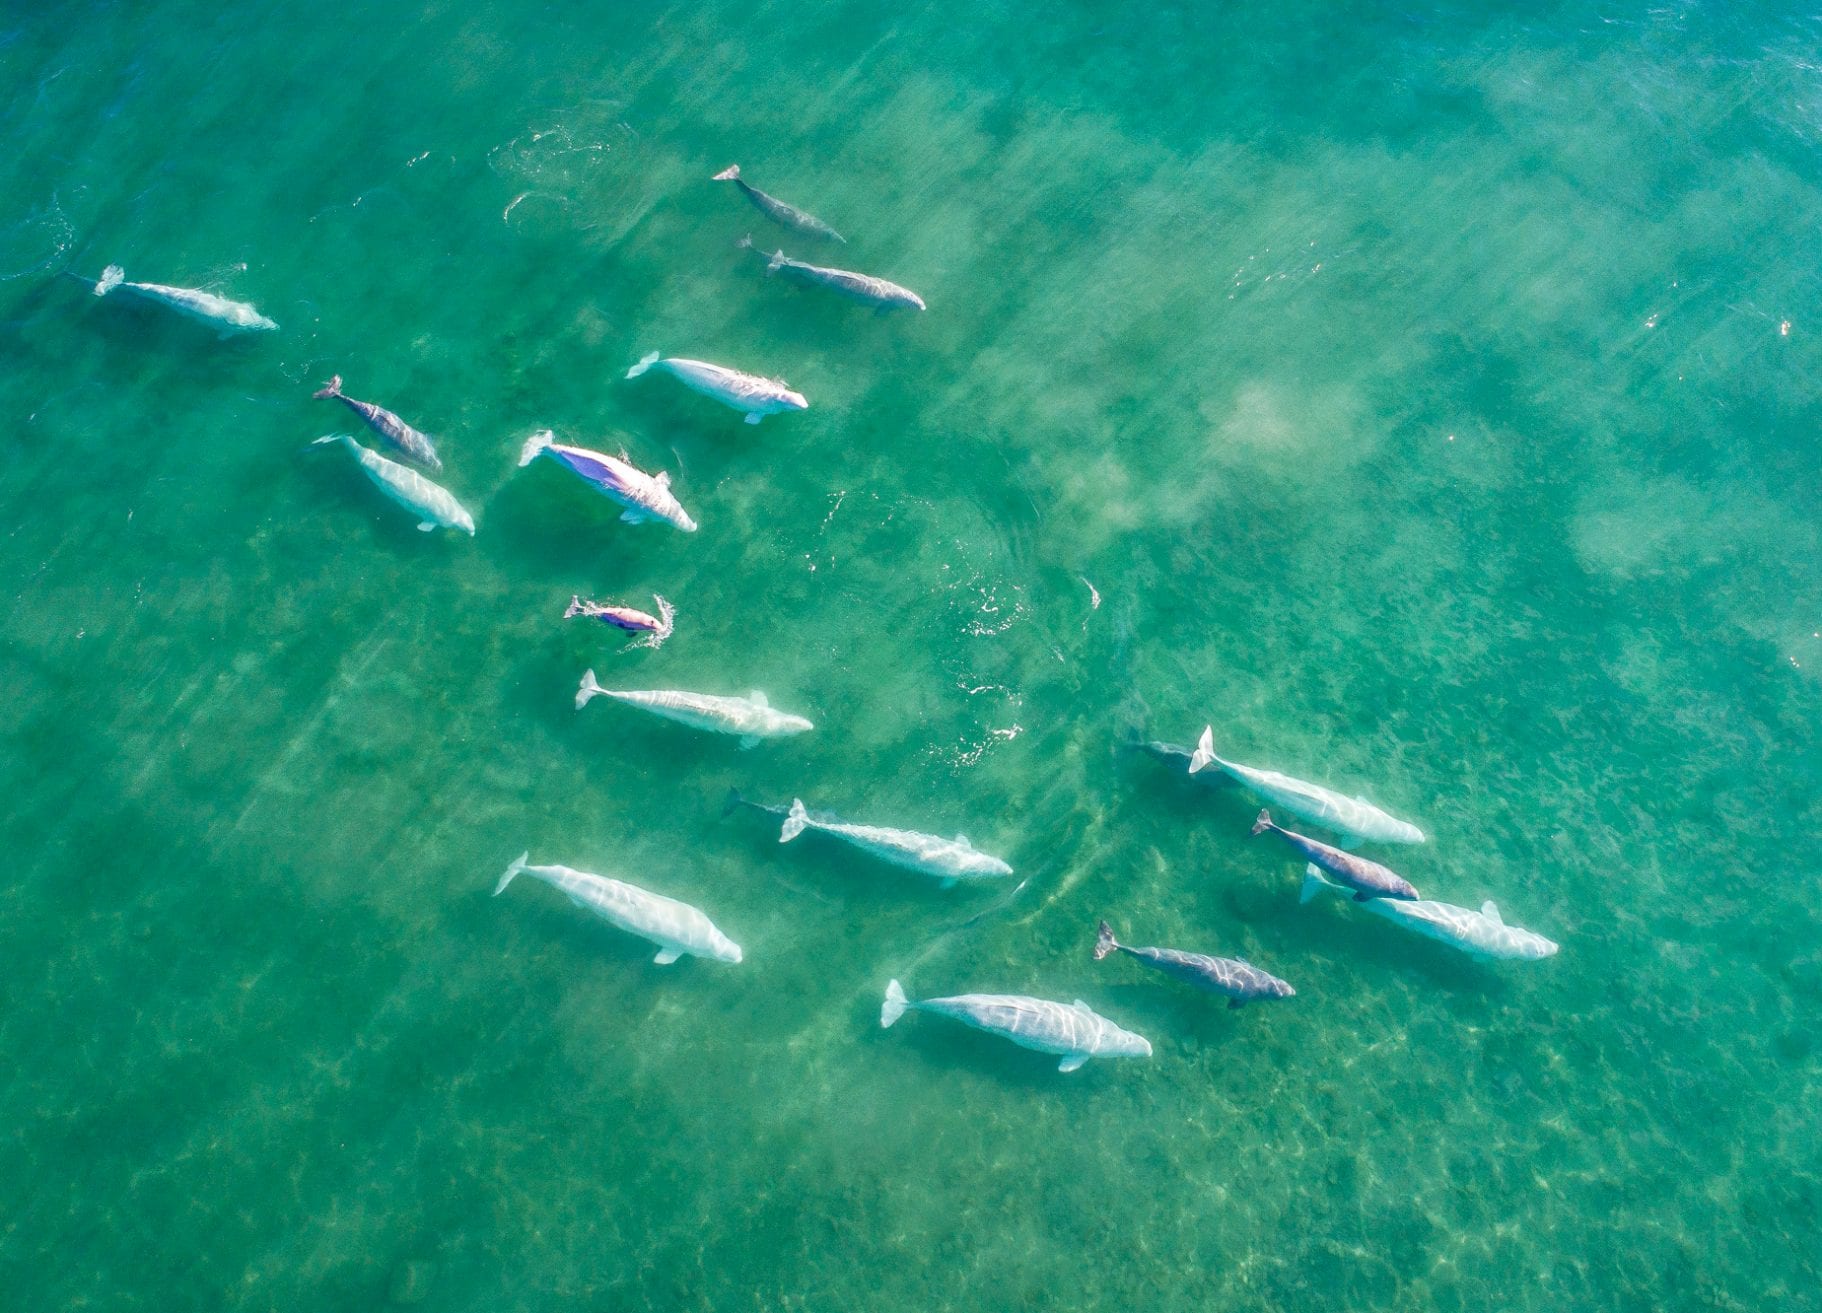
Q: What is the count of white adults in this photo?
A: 10